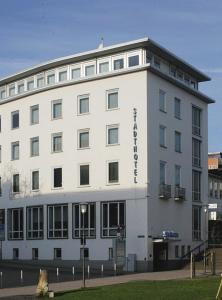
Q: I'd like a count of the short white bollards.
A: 8